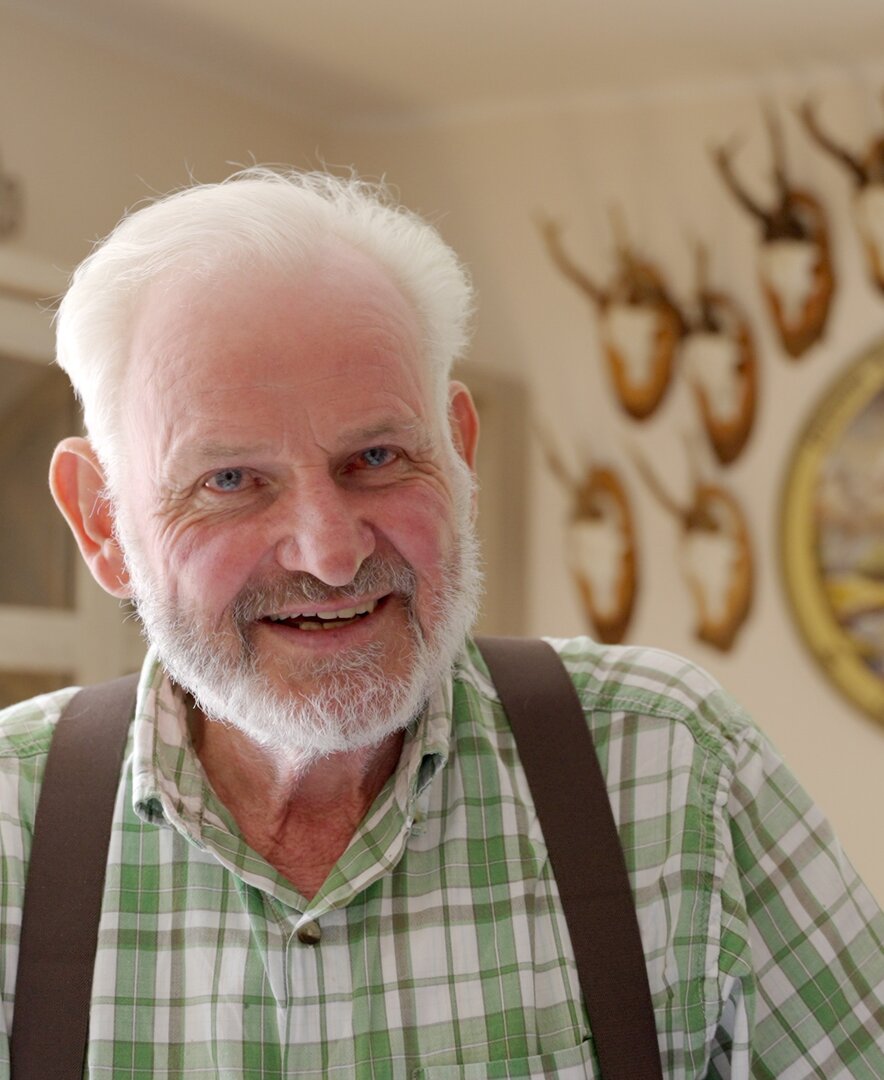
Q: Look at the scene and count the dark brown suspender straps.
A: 2